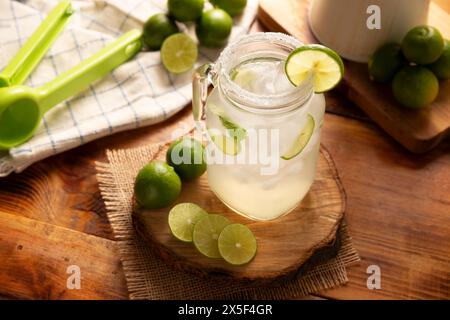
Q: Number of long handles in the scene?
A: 2